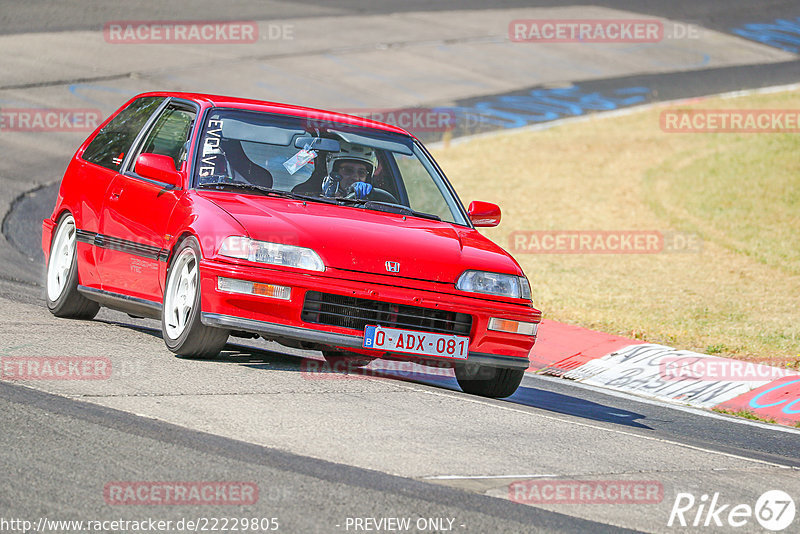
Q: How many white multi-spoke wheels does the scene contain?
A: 2